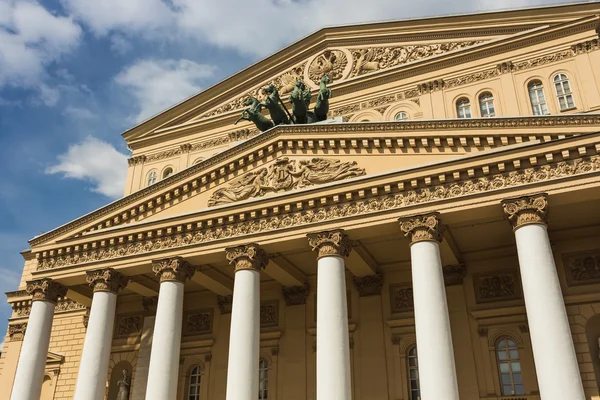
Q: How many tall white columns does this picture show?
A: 7